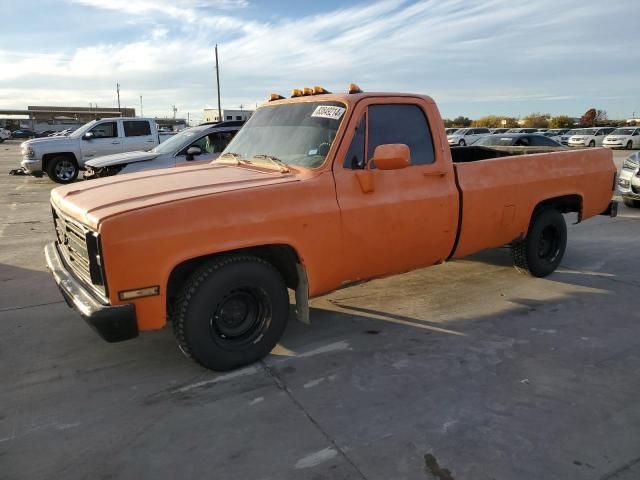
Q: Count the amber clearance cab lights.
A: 5